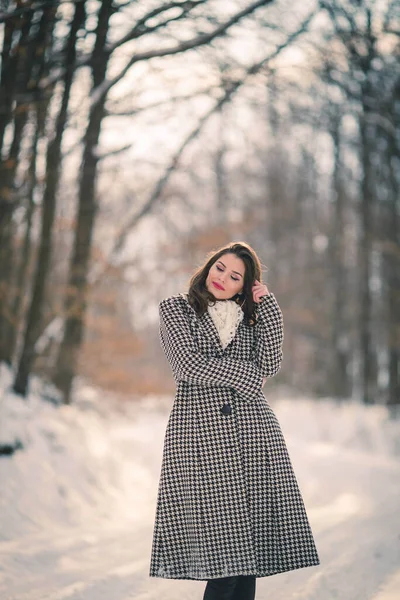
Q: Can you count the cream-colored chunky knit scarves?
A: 1